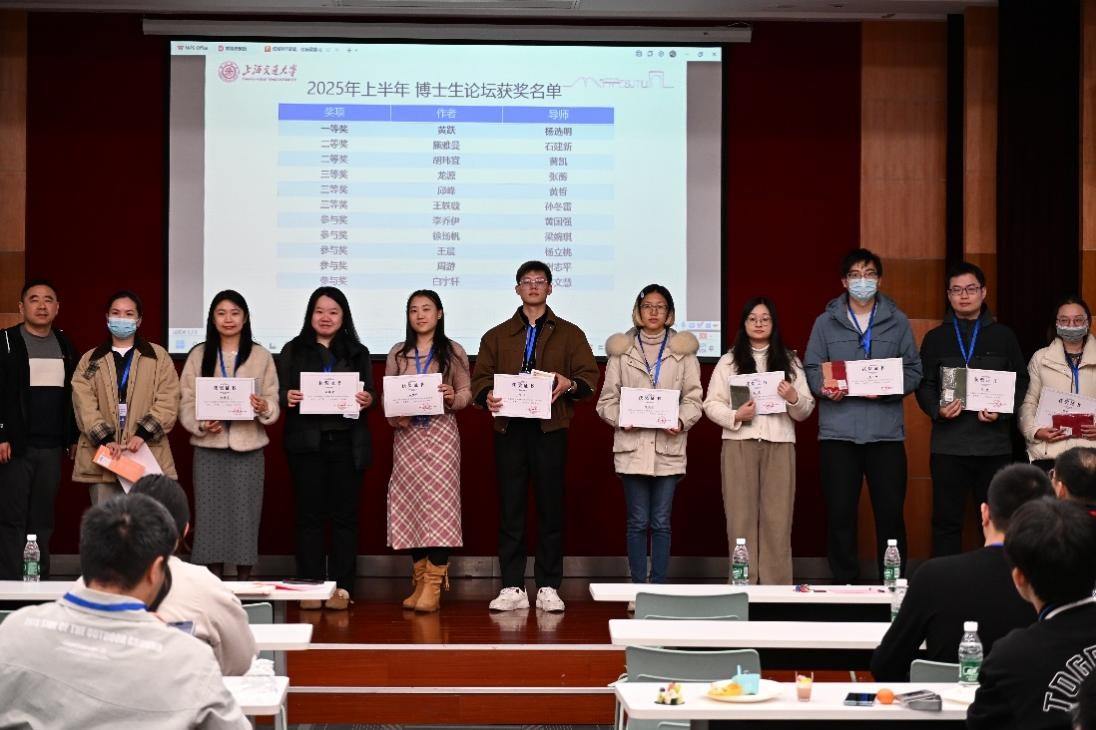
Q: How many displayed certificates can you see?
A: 9